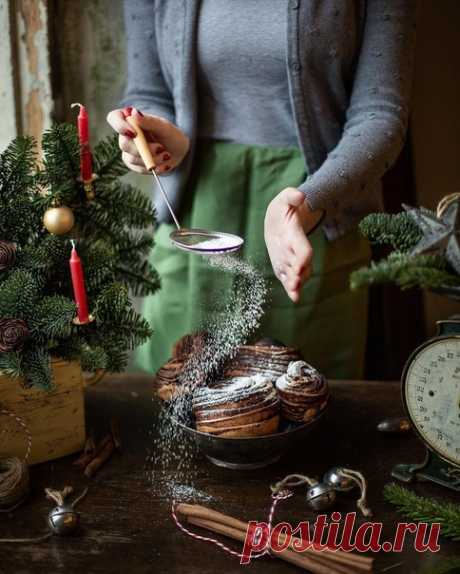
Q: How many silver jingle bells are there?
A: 3